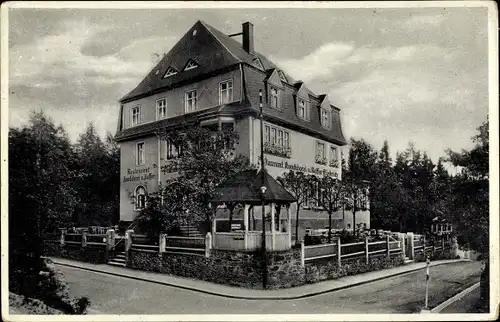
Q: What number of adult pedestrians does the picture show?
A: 0